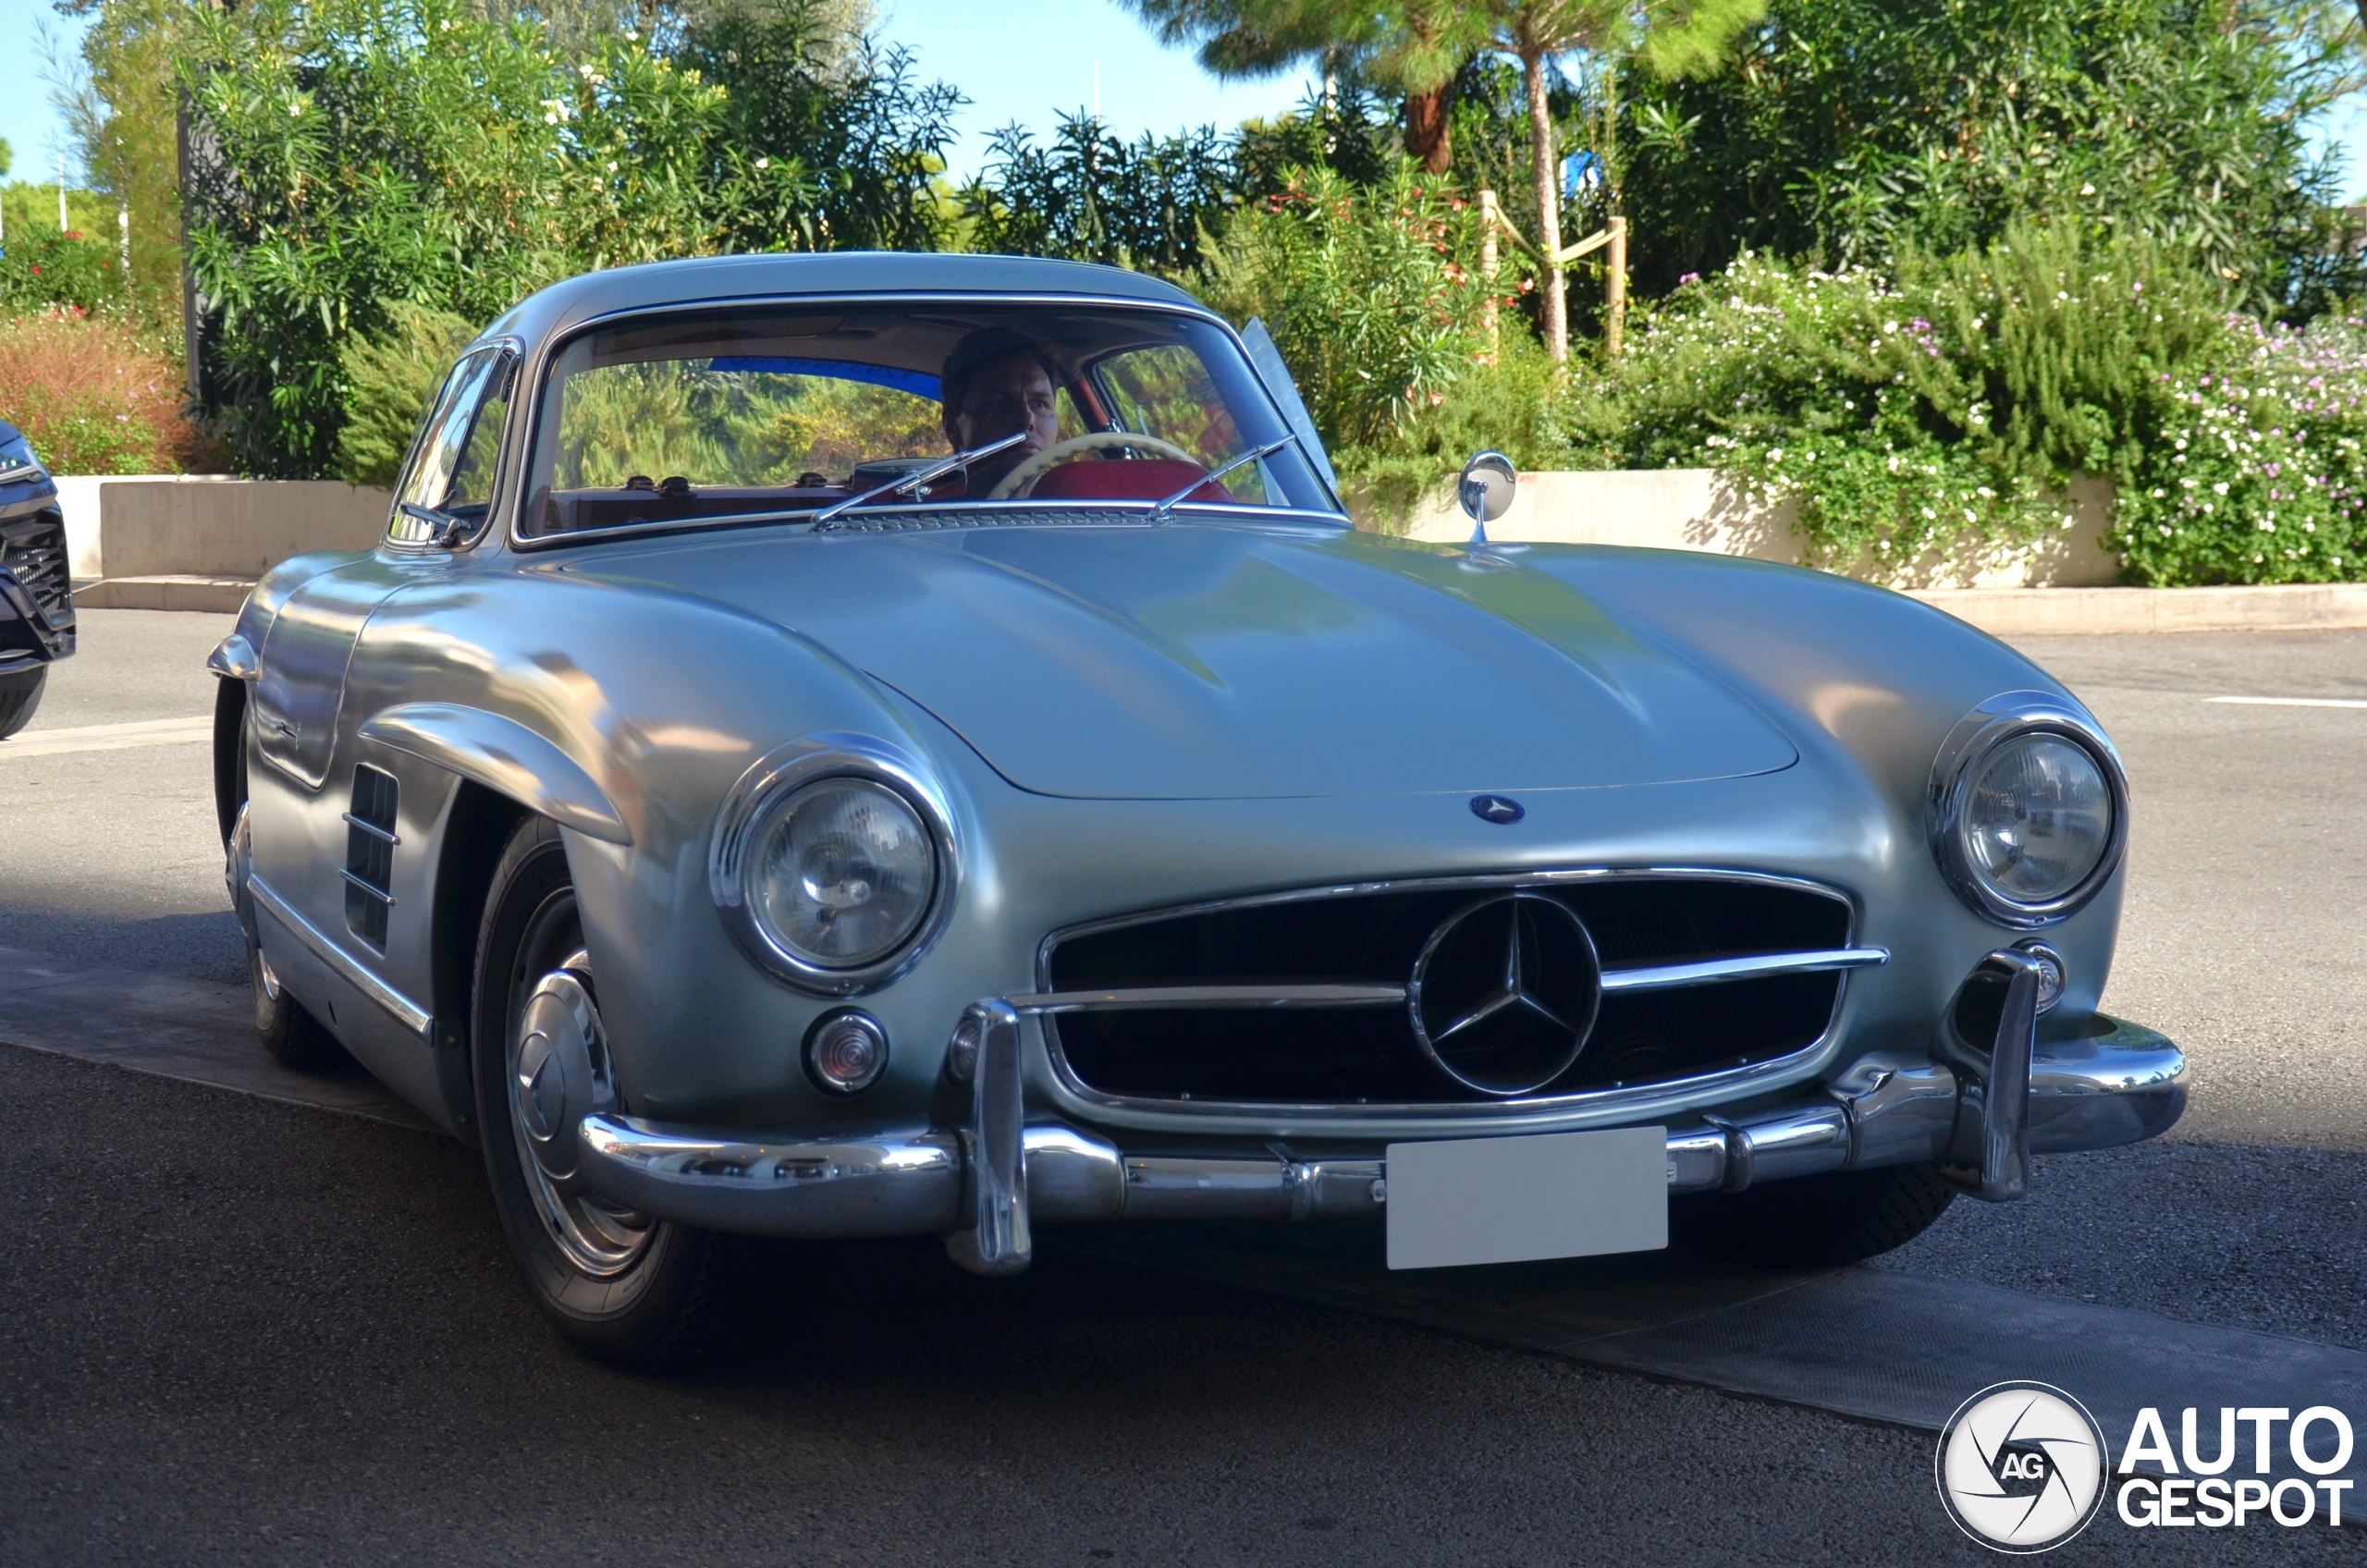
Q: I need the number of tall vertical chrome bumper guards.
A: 2